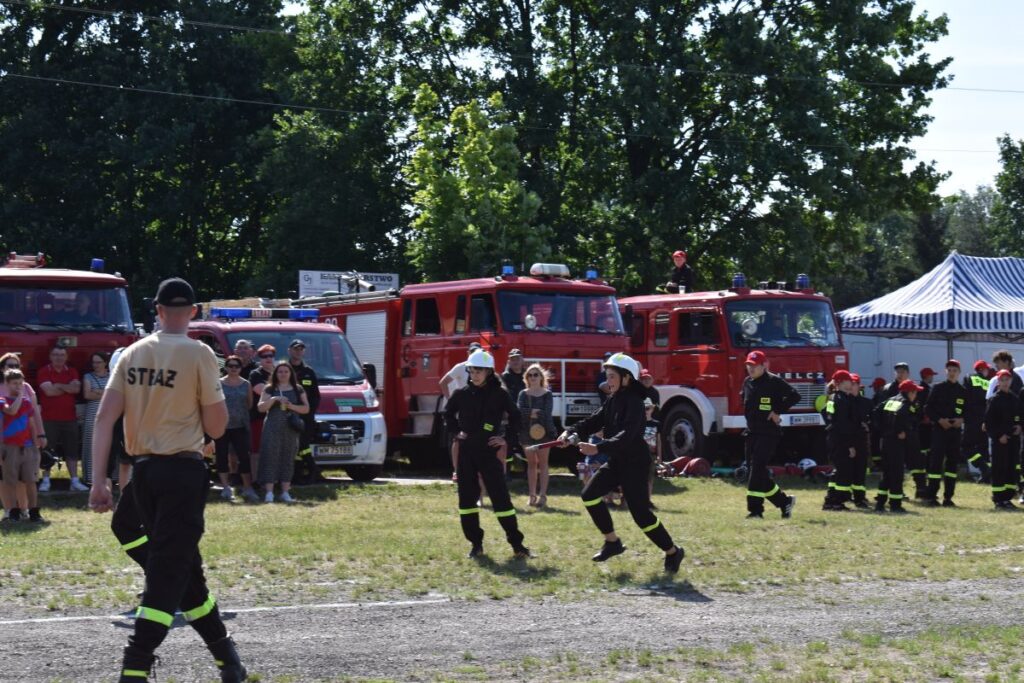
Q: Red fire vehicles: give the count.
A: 4